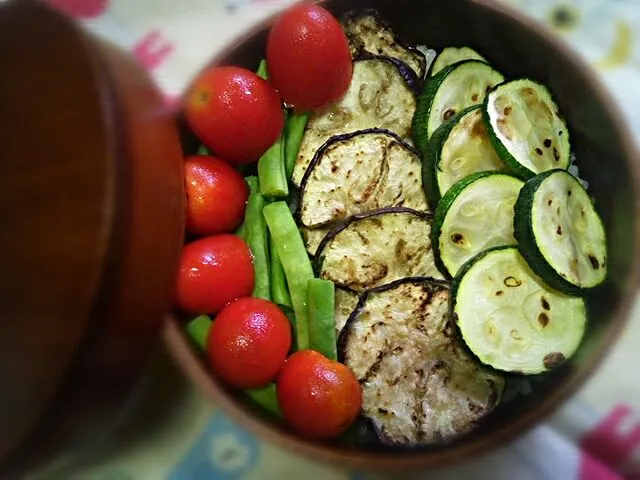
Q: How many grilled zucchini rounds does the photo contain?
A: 7